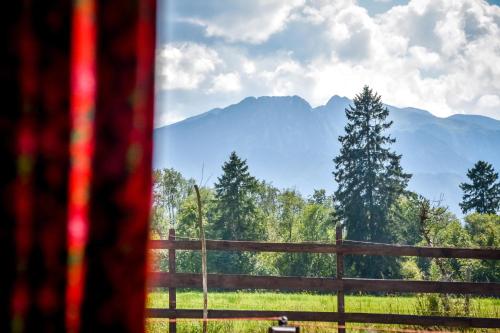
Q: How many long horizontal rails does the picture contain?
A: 3